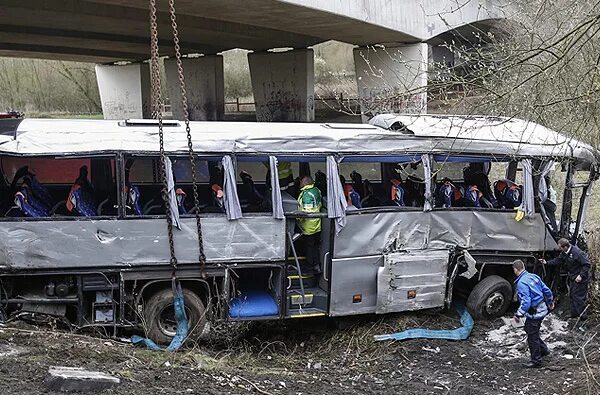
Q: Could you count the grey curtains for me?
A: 7